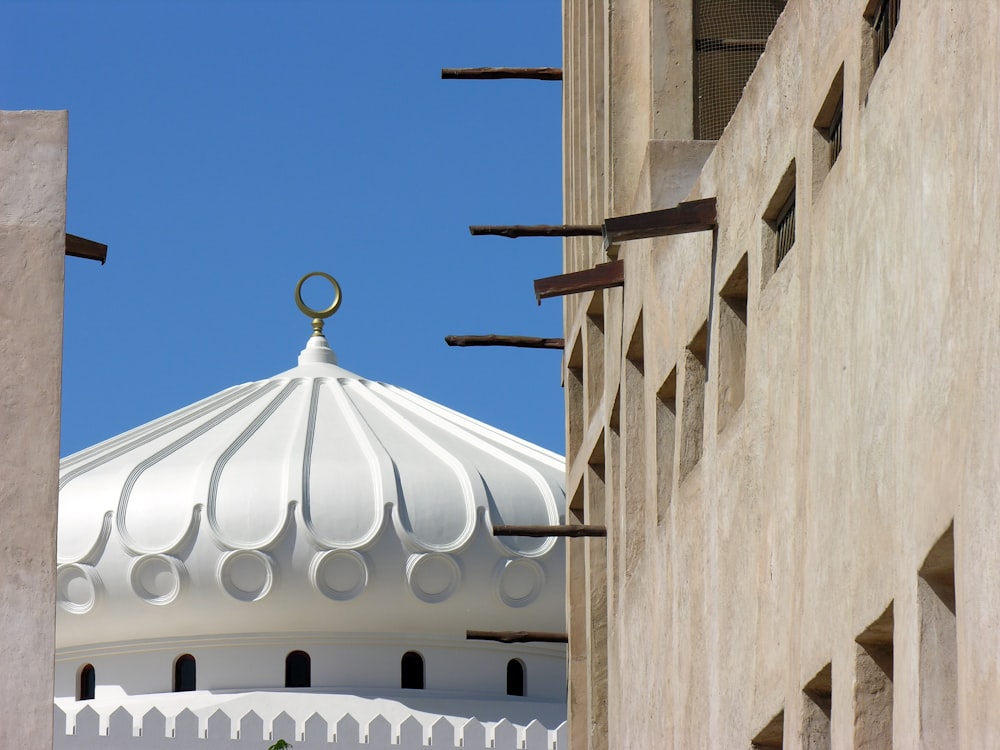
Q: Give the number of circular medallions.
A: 6